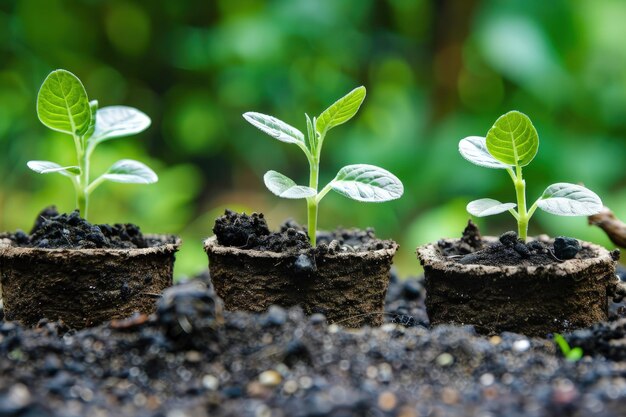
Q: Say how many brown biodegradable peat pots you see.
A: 3